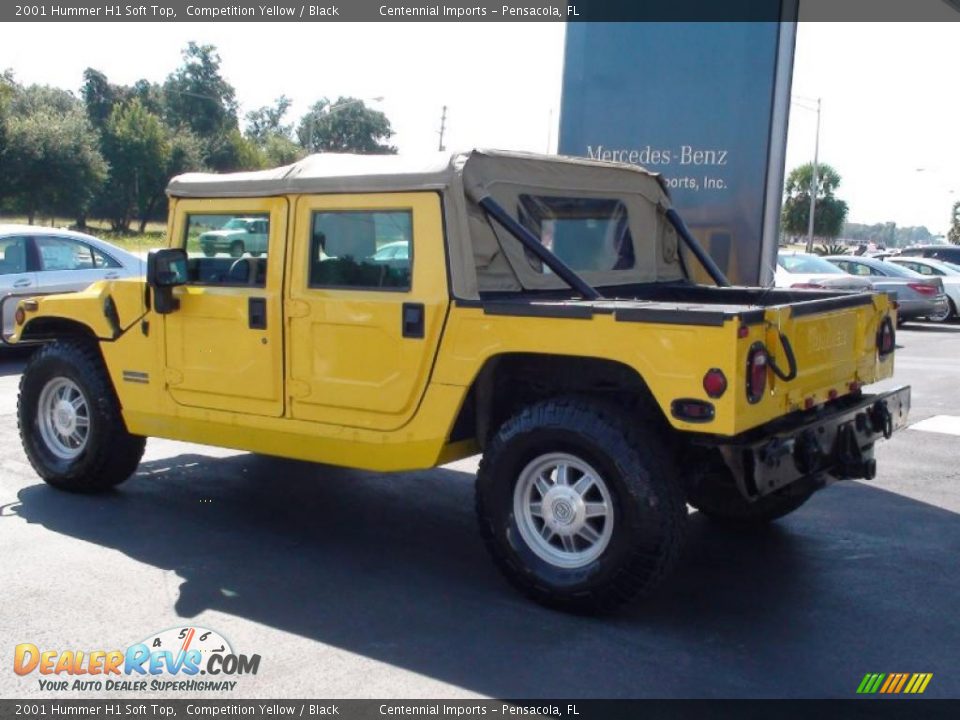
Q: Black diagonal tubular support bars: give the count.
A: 2